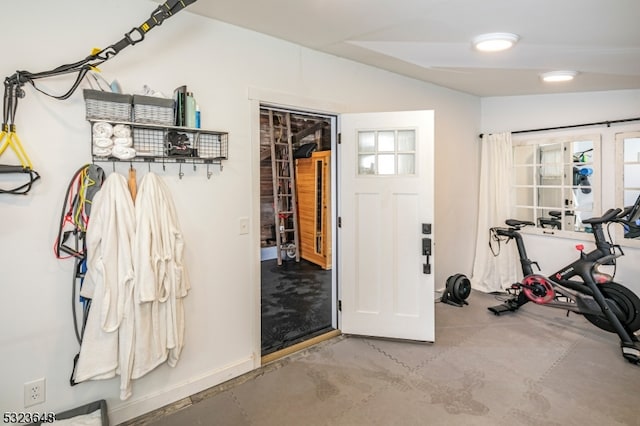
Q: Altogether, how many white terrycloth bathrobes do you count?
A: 2